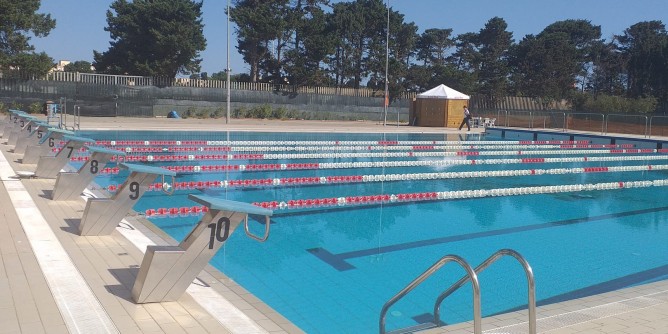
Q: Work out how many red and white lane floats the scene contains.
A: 6